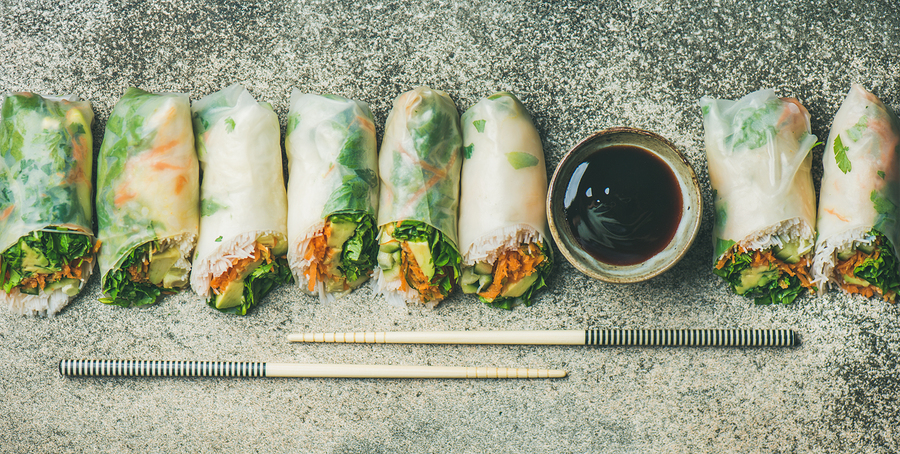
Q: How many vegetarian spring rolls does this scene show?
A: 8